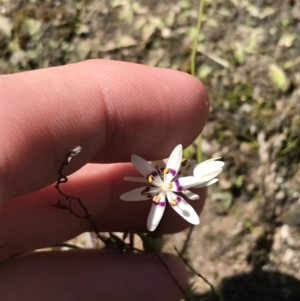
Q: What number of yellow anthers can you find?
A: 5